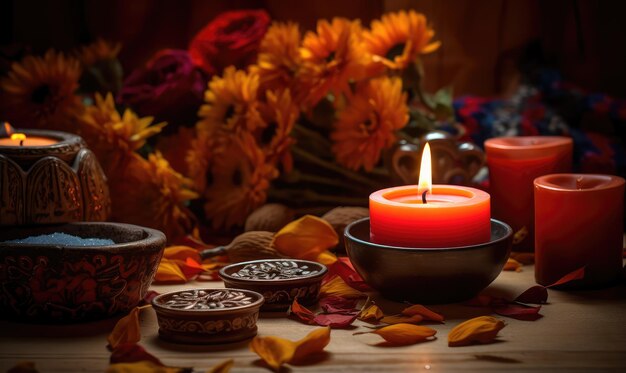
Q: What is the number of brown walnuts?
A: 3